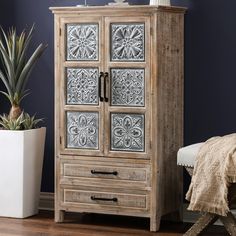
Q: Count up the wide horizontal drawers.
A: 2